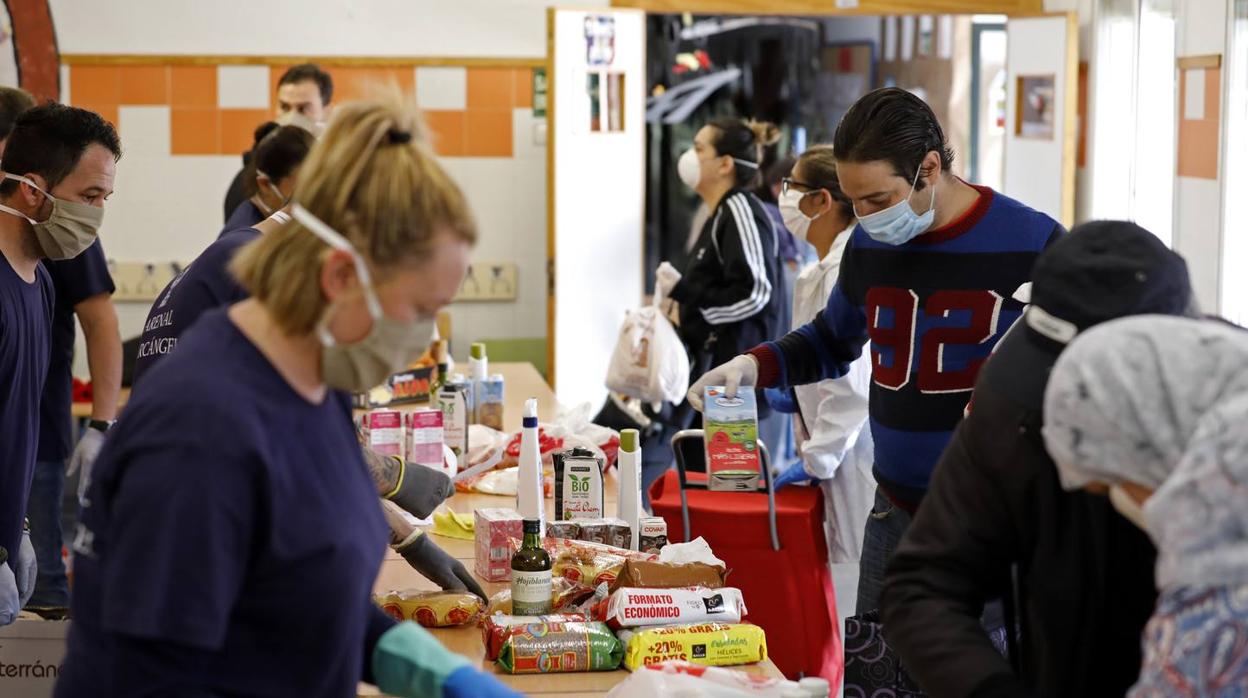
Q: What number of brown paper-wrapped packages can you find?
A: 1